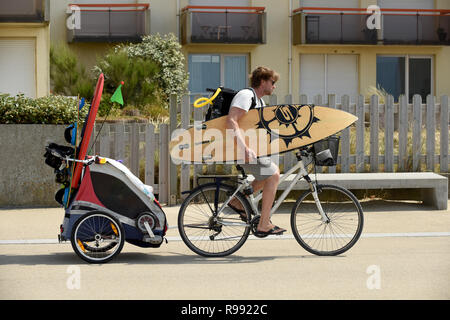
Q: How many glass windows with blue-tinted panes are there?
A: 2